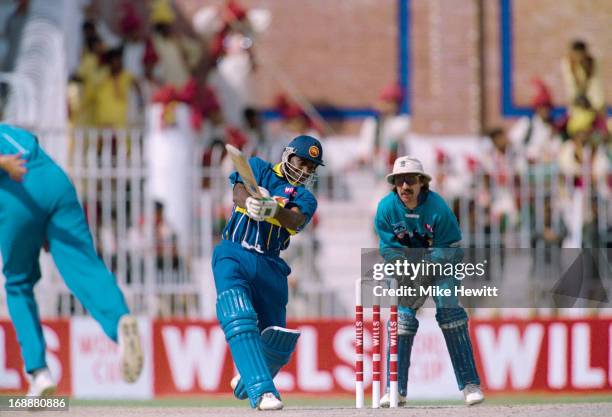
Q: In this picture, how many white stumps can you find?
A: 3